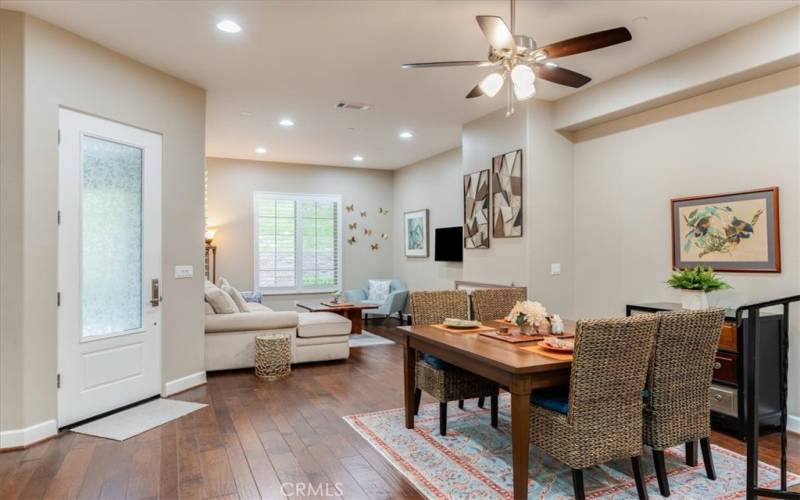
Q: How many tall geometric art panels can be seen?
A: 2